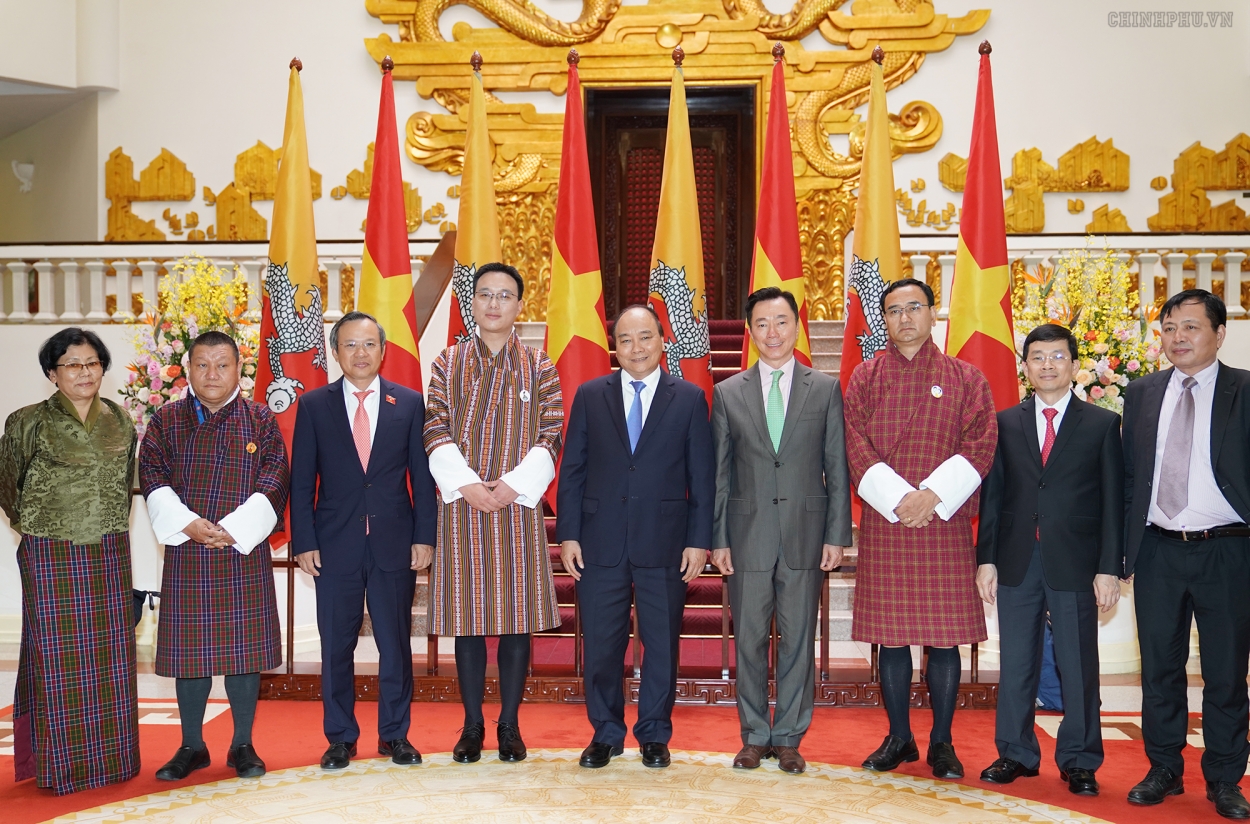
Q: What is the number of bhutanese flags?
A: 4